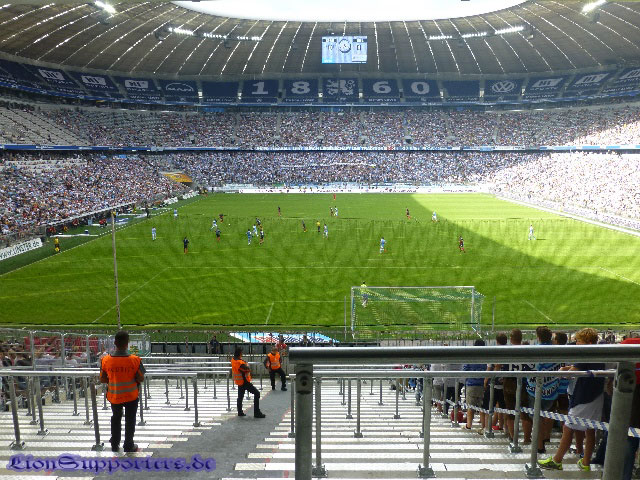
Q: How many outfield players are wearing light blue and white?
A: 10